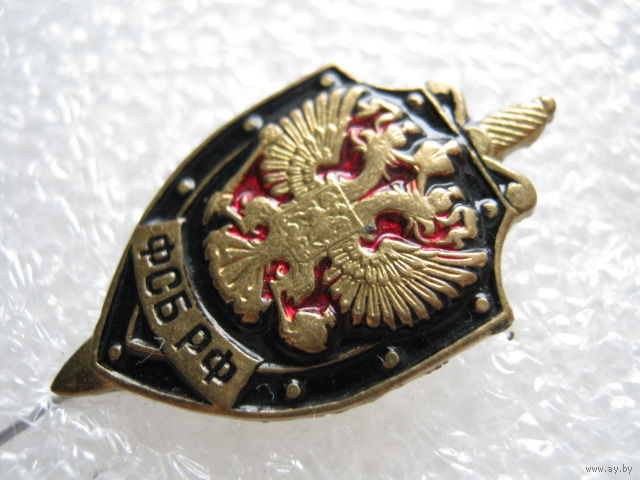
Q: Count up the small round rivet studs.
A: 9